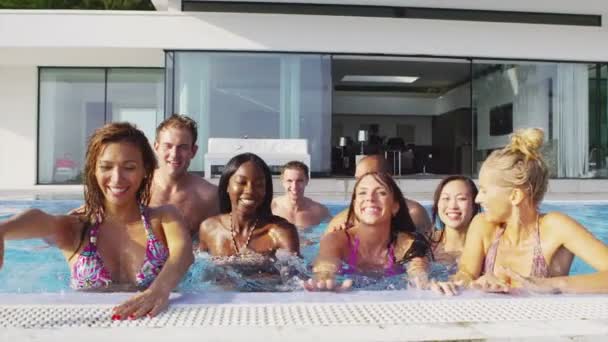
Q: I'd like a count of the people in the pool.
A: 8